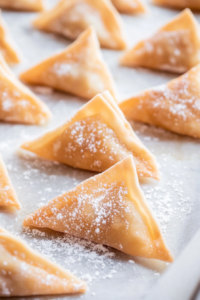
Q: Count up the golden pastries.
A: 13